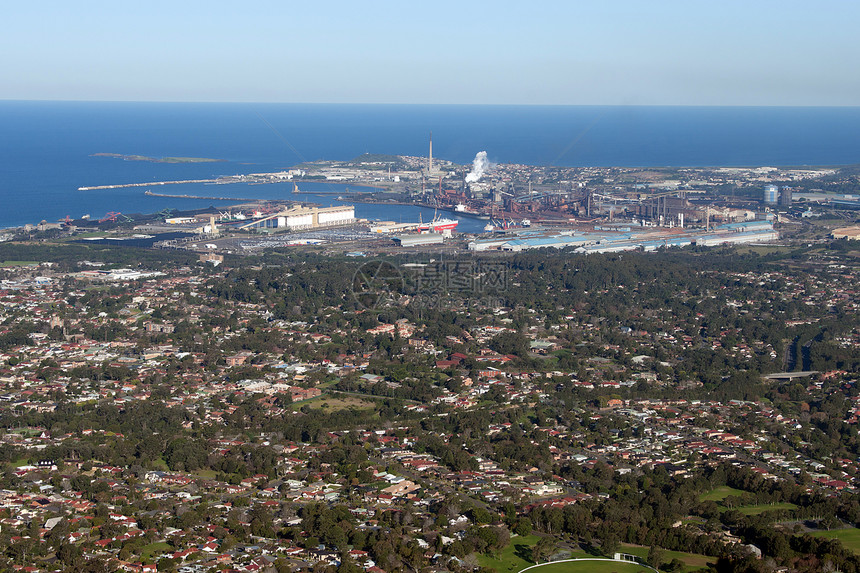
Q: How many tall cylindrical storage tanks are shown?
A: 2